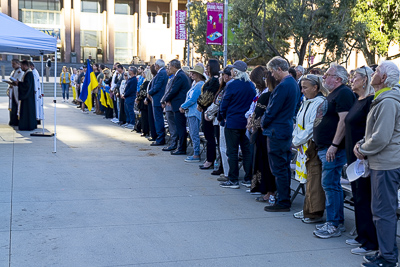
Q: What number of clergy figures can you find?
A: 3